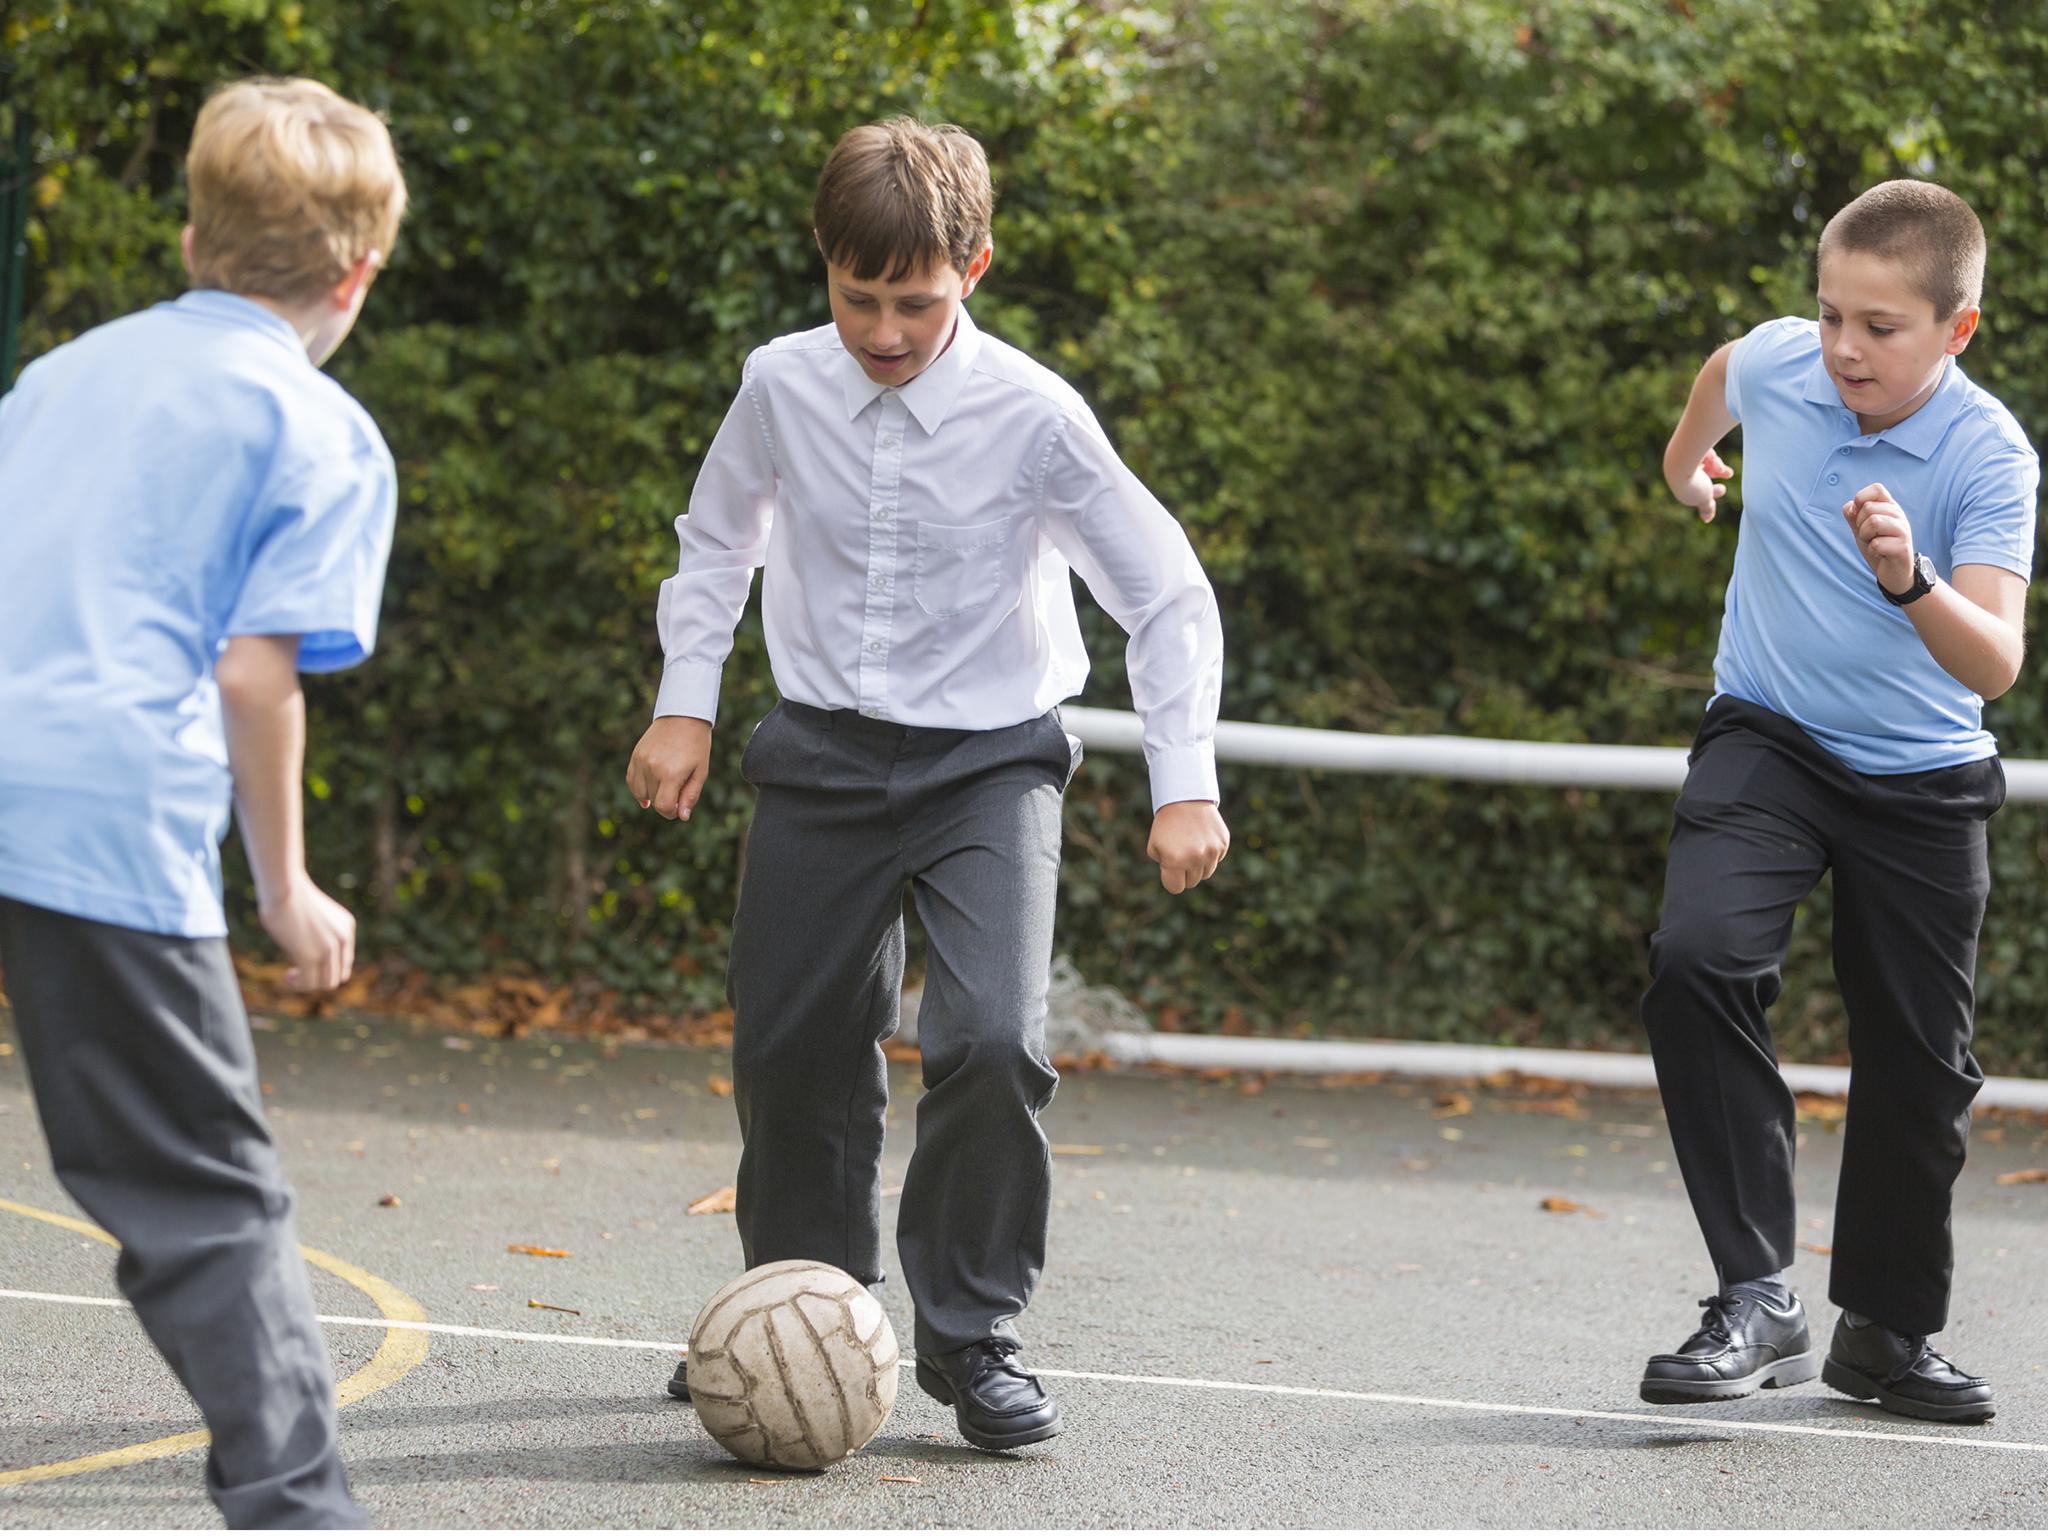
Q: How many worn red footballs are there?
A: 0